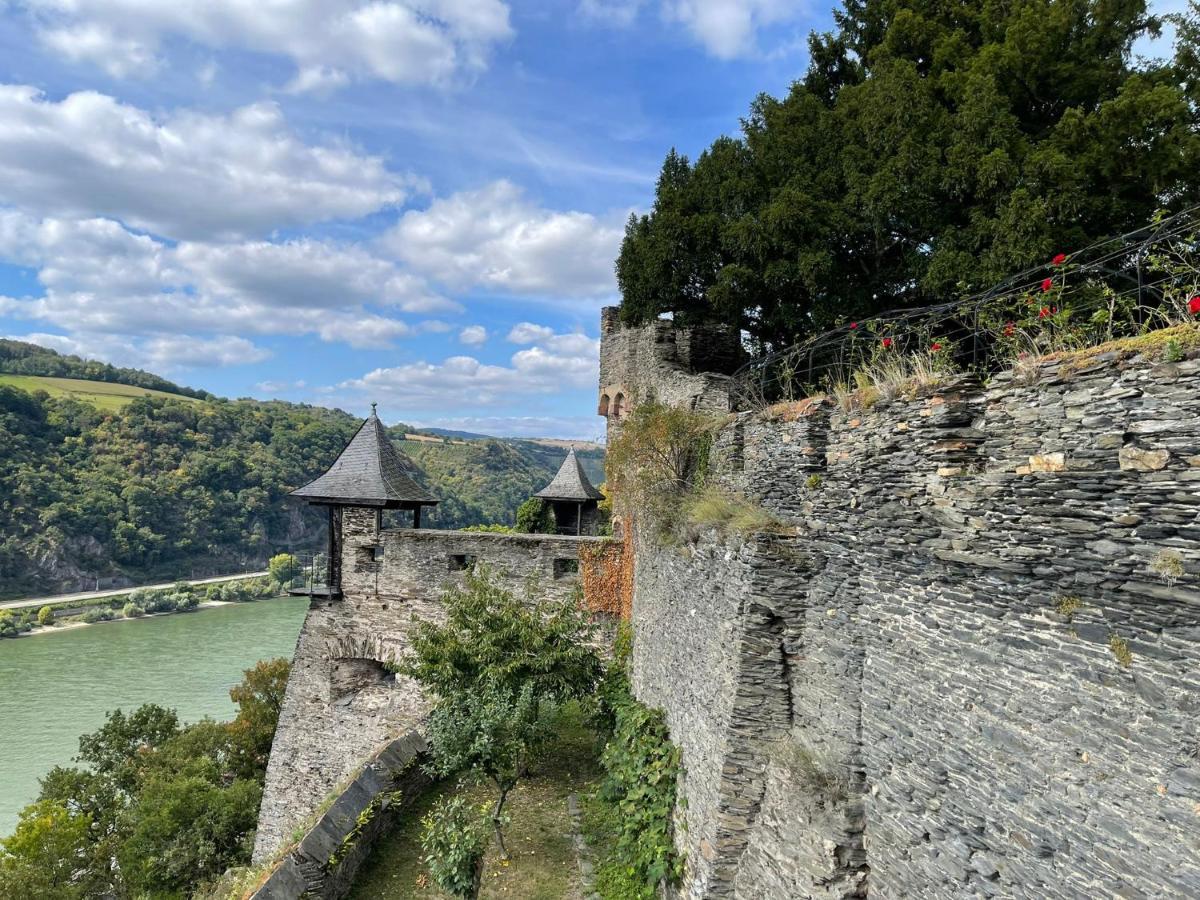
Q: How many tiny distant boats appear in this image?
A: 0